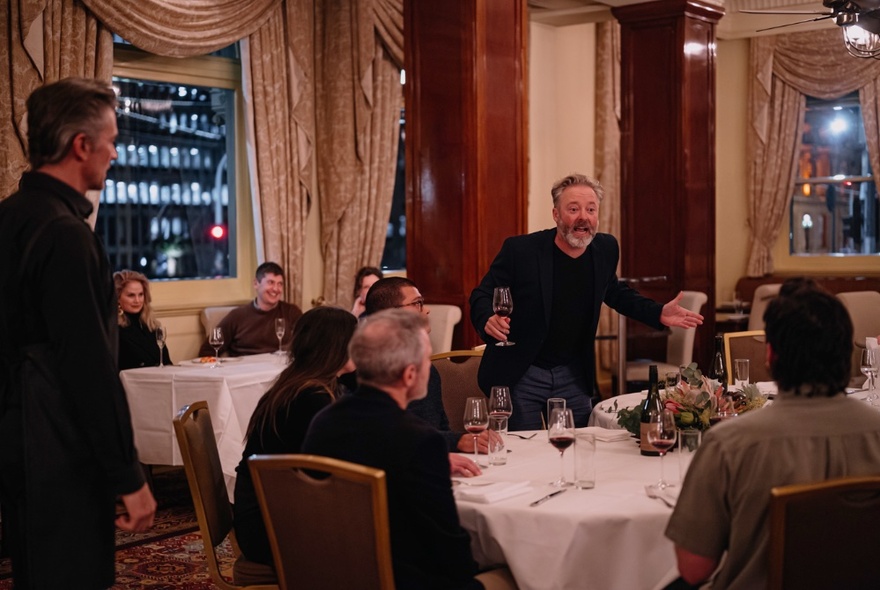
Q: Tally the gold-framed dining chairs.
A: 5